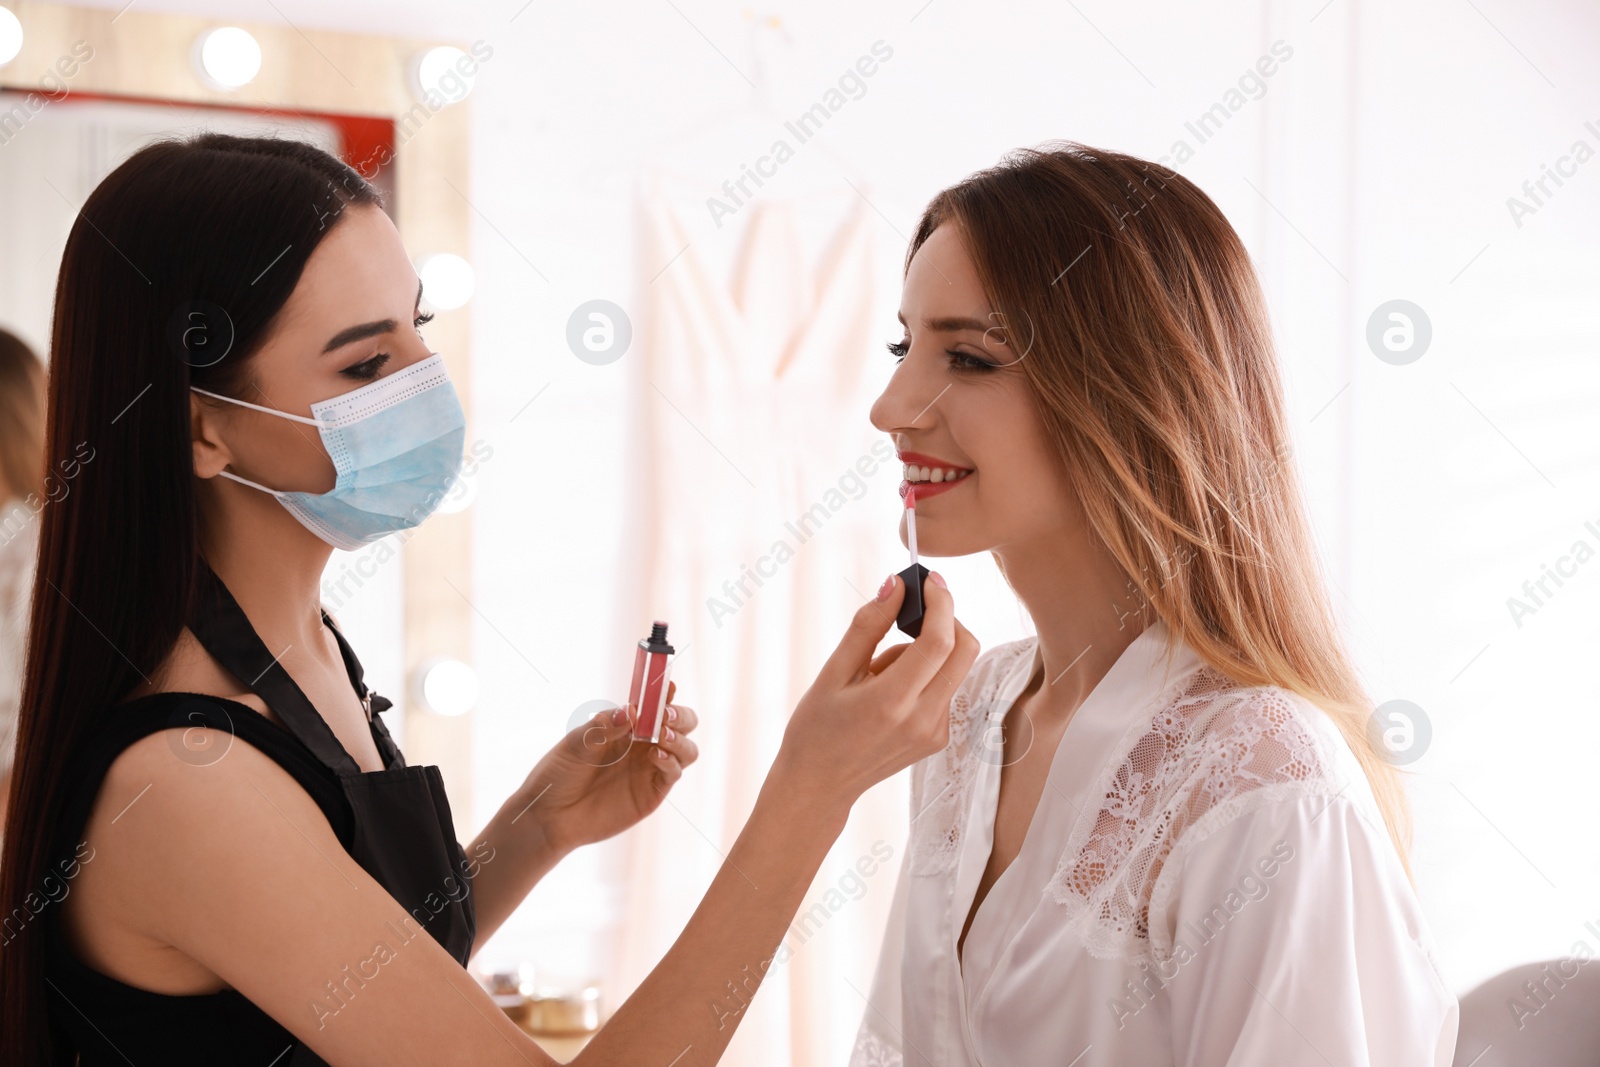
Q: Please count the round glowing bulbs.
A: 6